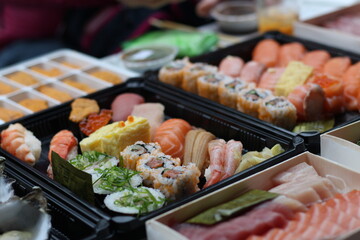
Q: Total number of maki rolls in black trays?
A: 12